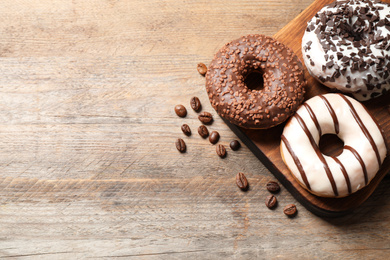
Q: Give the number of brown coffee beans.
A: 14